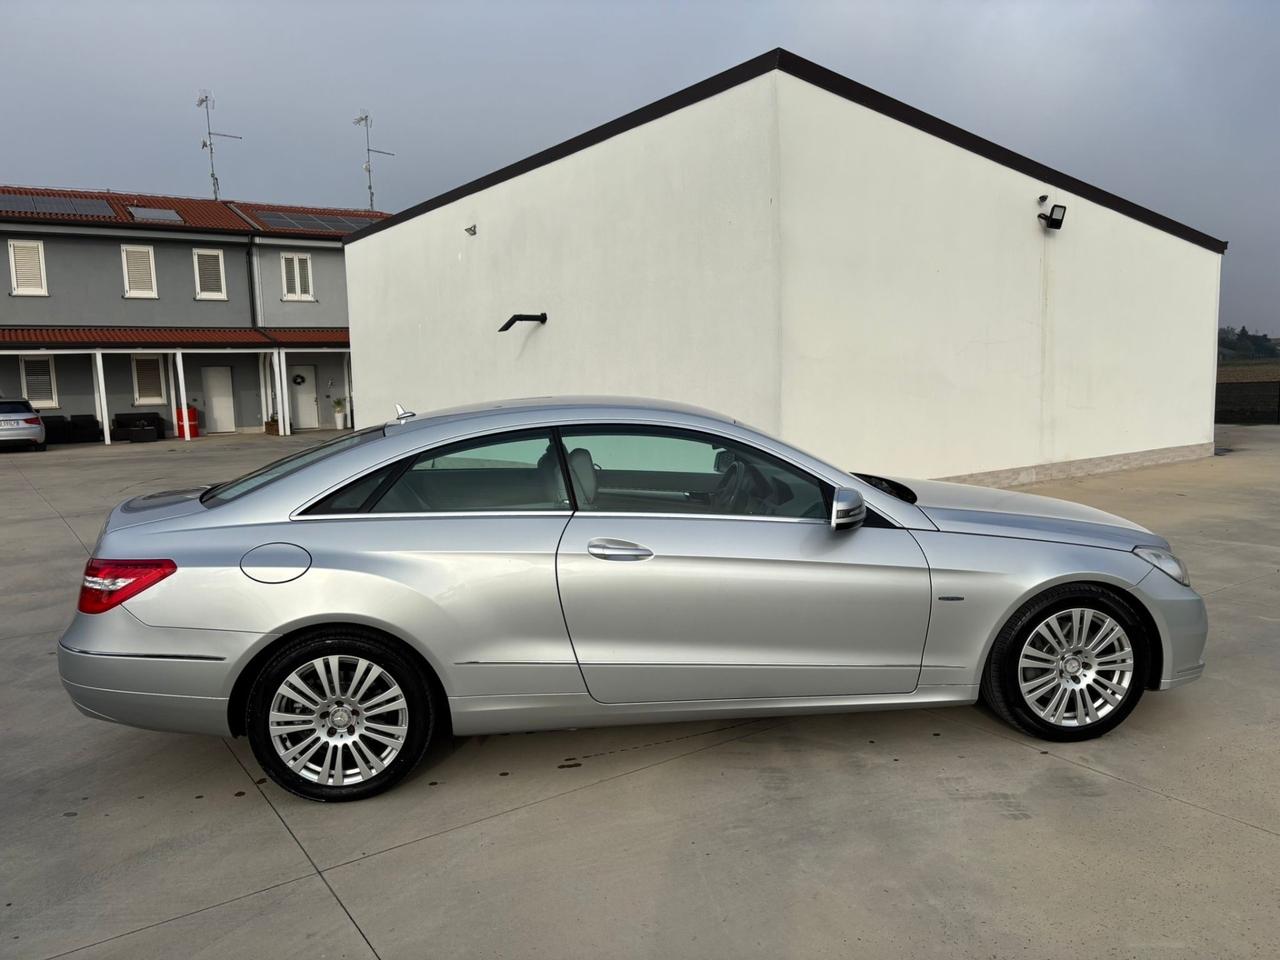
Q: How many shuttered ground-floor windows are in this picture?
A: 2